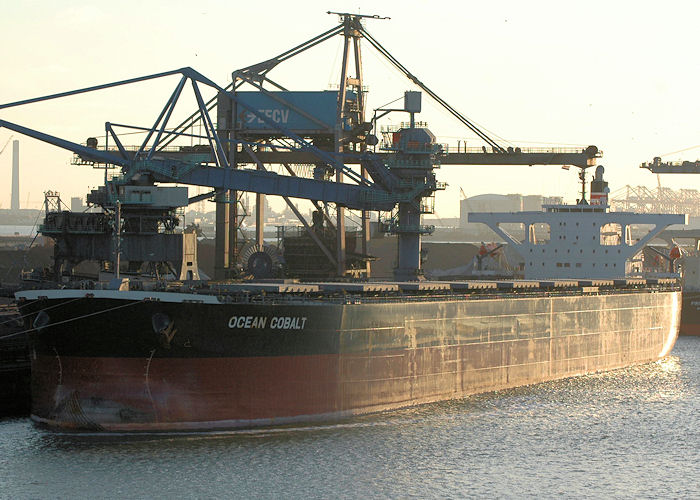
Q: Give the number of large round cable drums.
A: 1